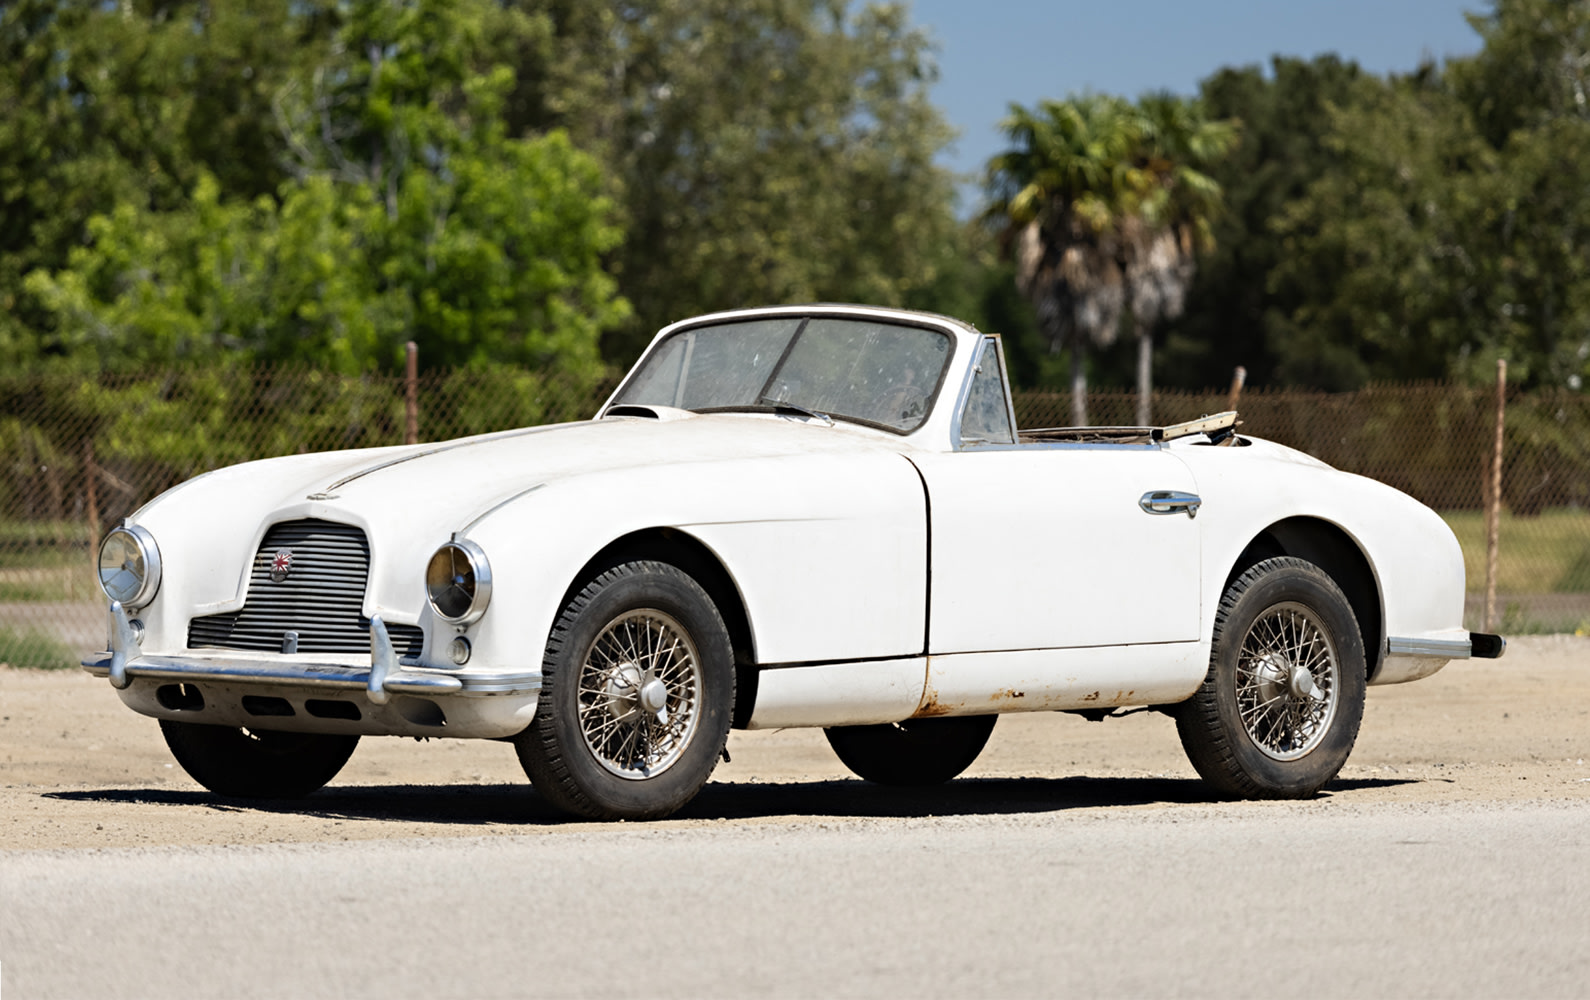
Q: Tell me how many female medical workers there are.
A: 0